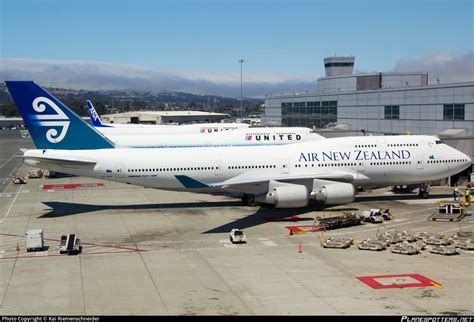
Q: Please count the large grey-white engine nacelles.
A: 2